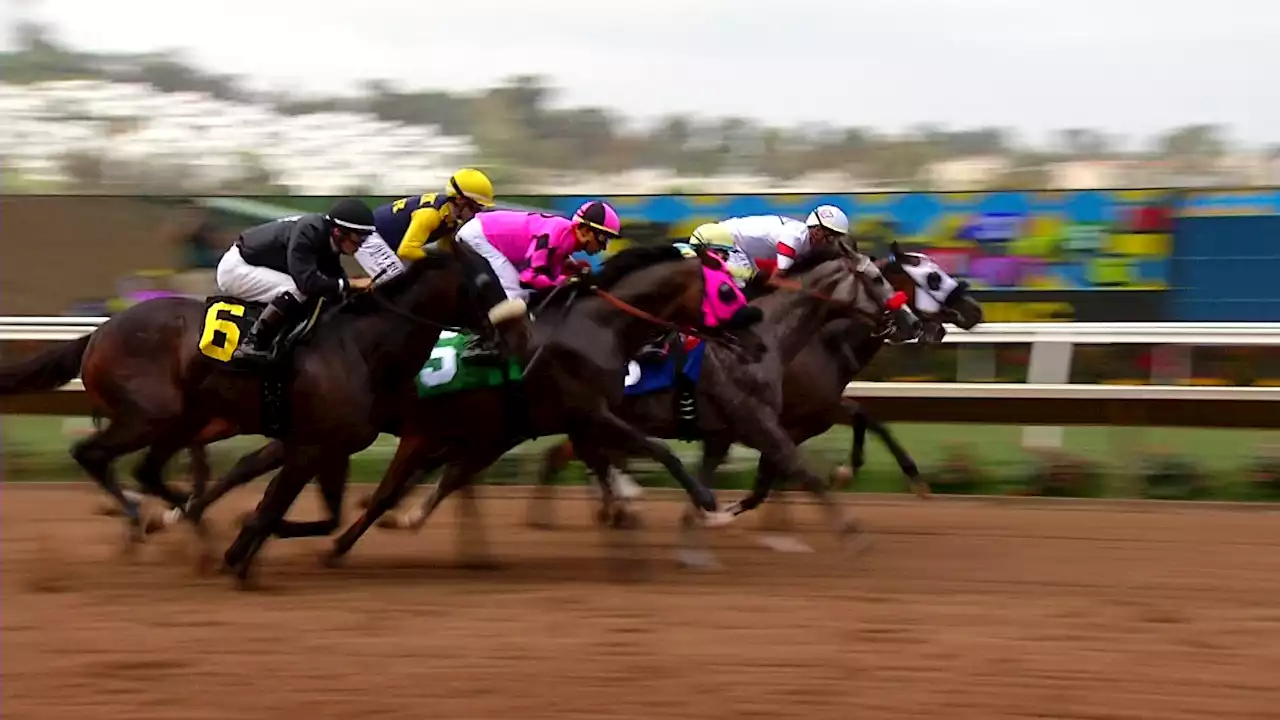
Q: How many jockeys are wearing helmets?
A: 5